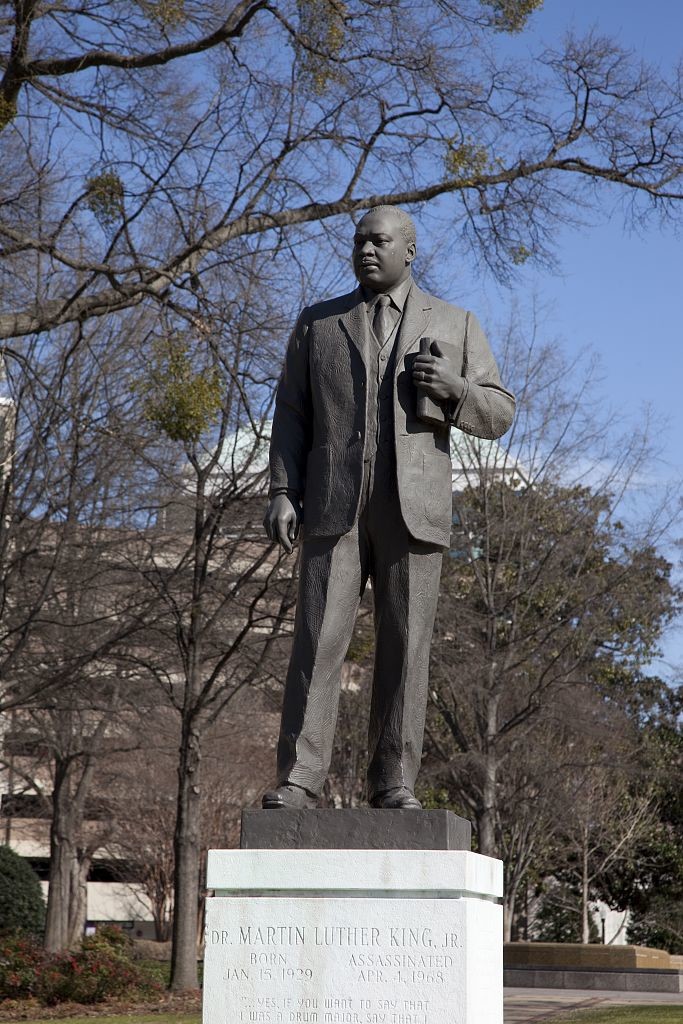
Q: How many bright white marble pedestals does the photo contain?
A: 1